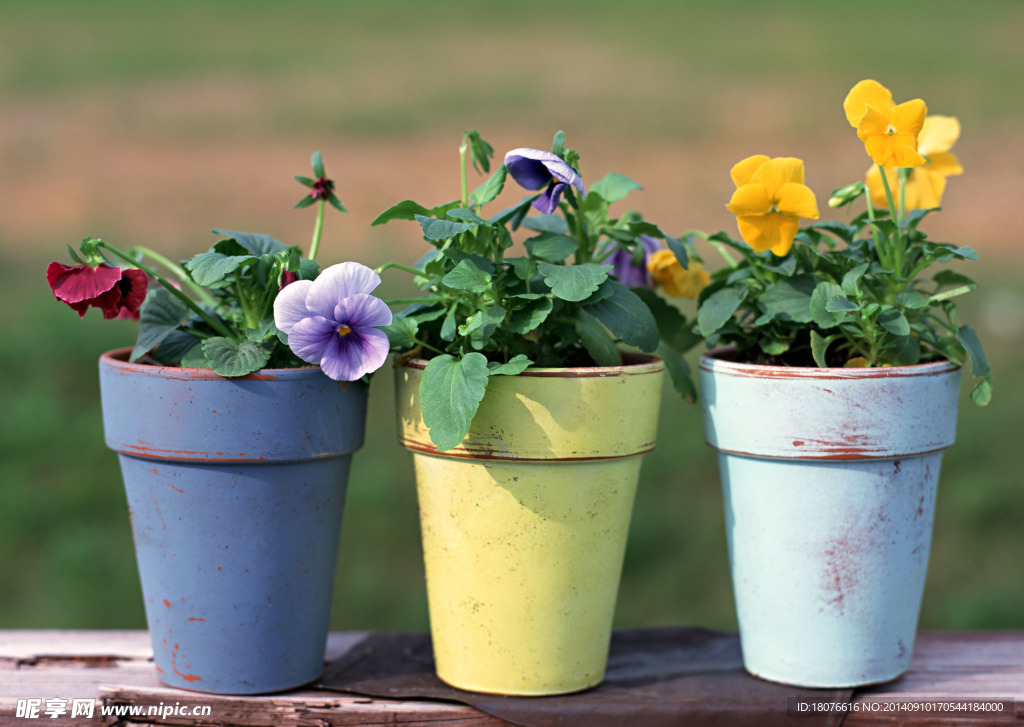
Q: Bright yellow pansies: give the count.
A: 4